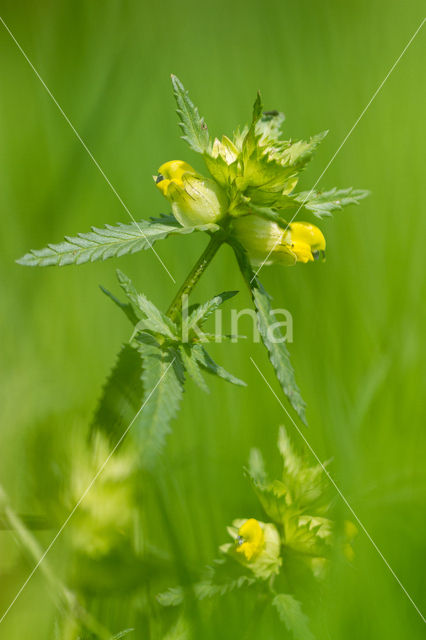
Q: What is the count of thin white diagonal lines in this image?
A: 4